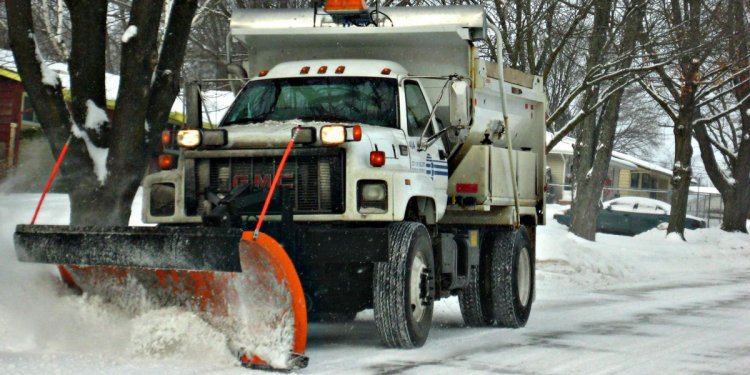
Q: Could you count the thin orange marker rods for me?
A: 2